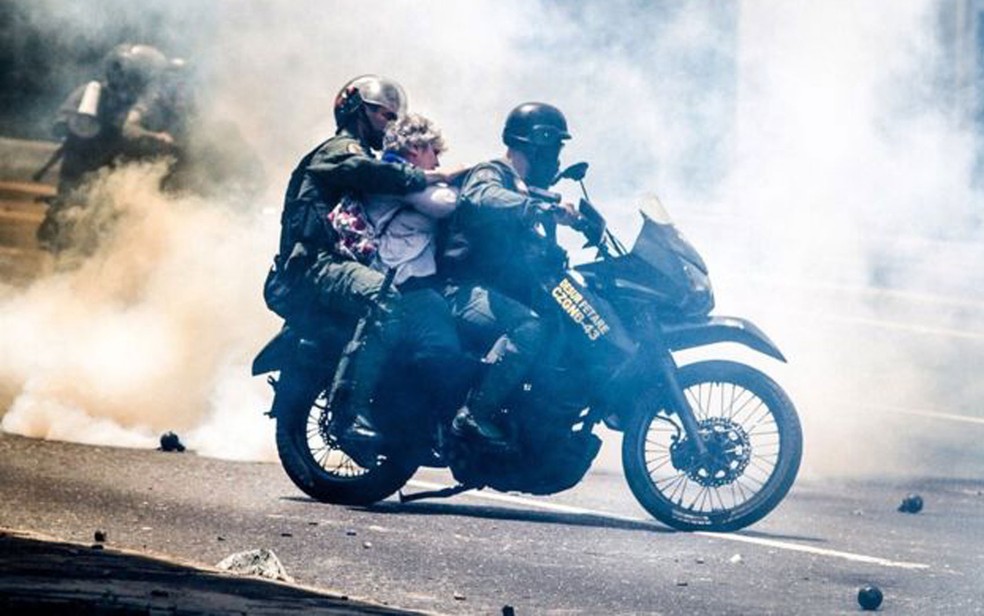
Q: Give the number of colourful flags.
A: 0